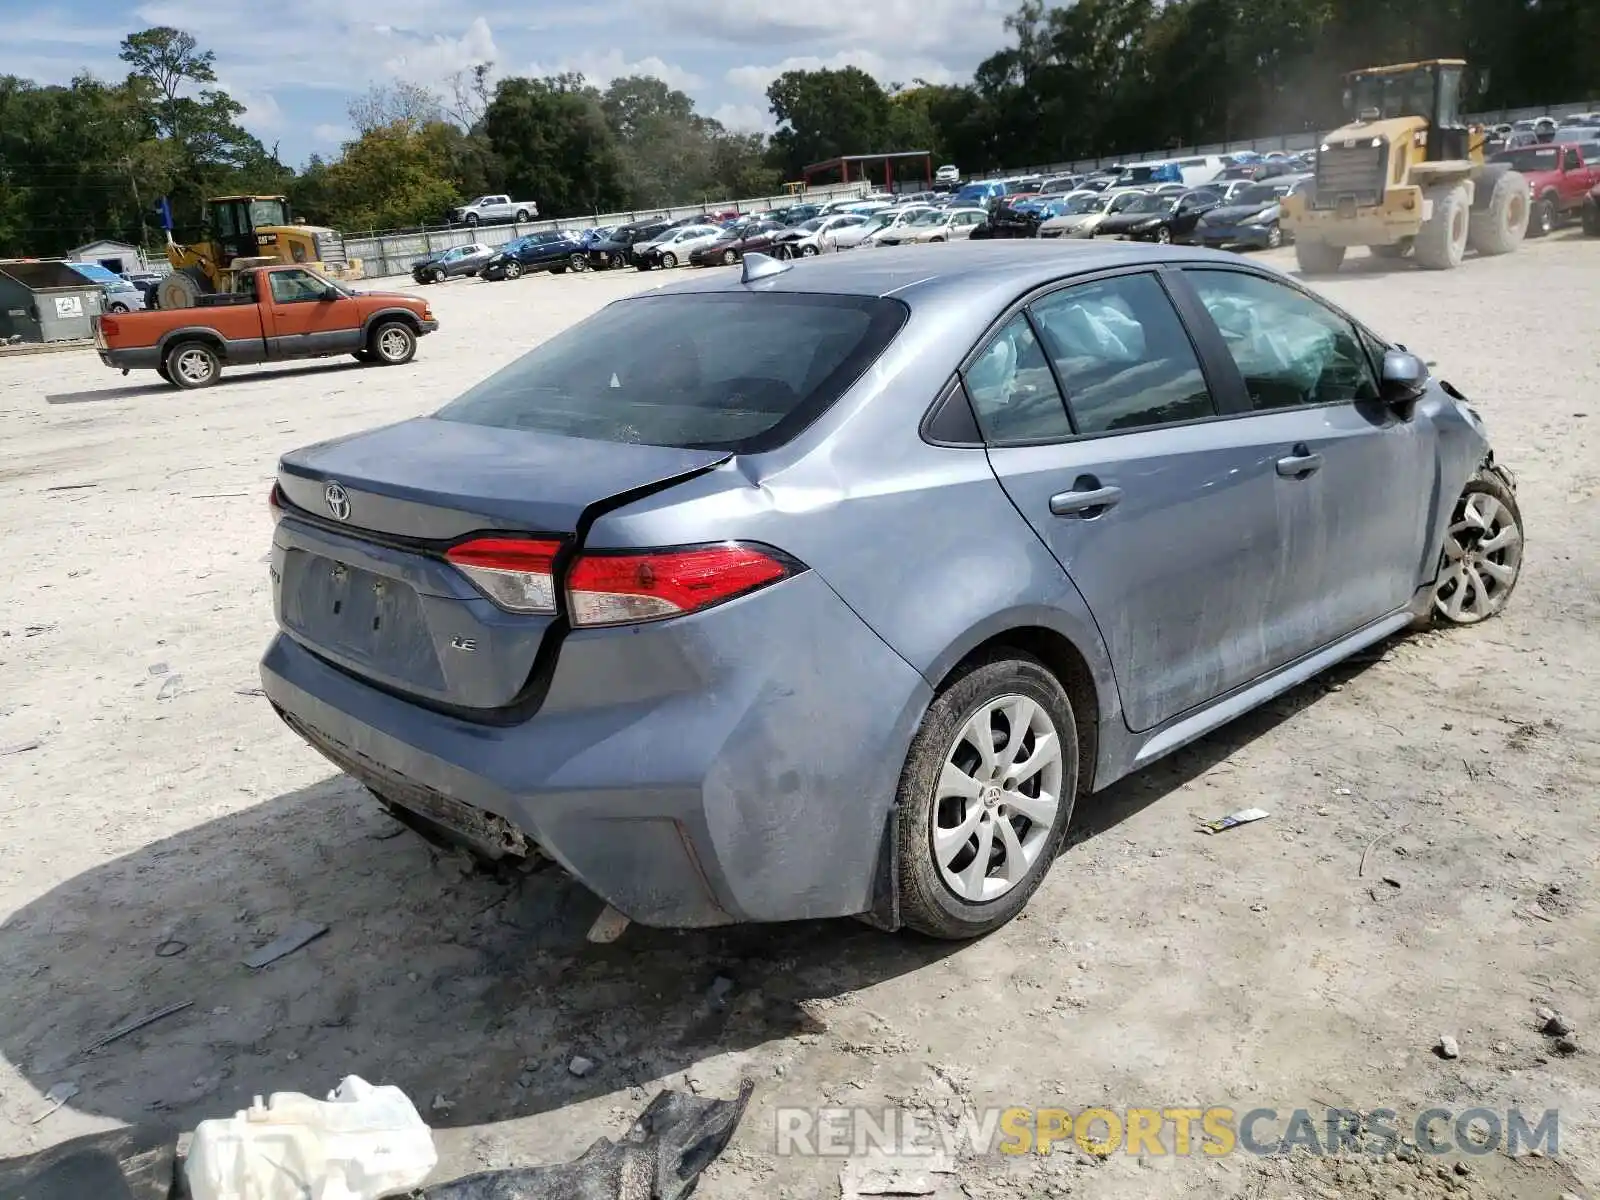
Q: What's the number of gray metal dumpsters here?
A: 1